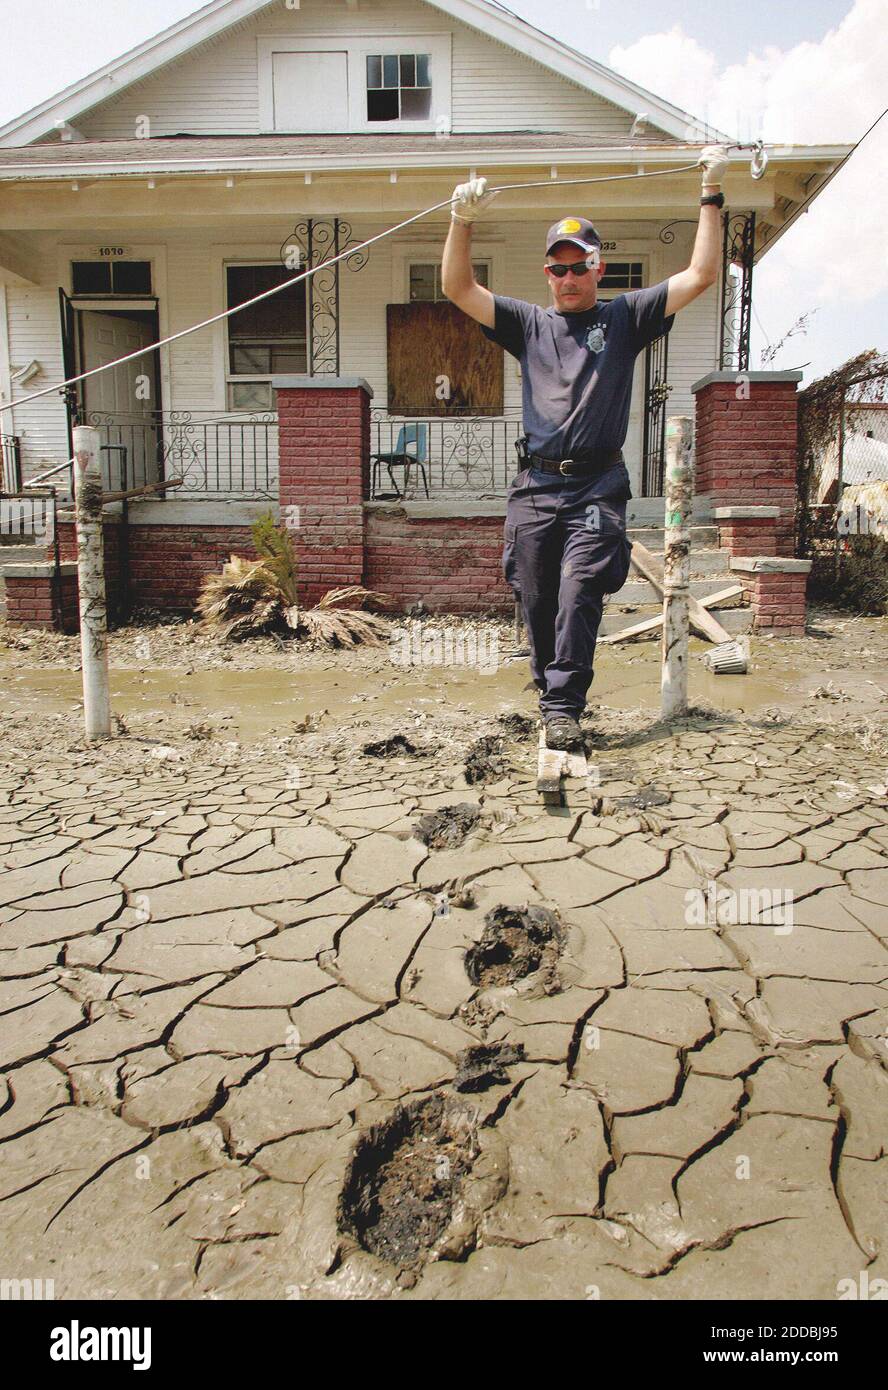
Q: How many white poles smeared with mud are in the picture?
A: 2